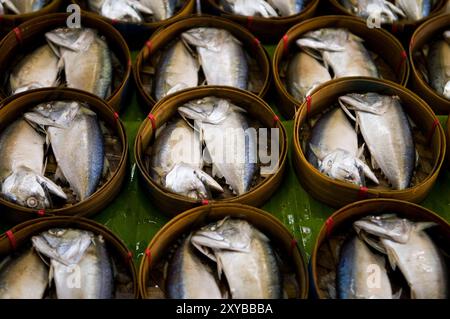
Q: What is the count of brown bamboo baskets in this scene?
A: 14